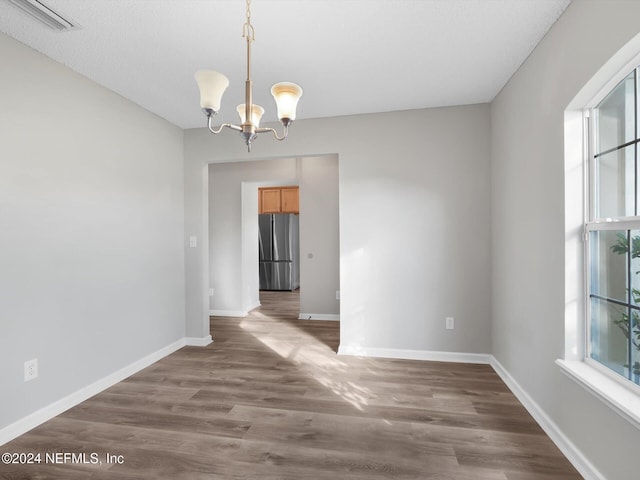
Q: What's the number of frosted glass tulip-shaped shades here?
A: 3